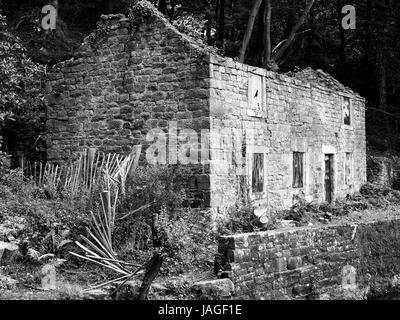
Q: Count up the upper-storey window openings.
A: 2